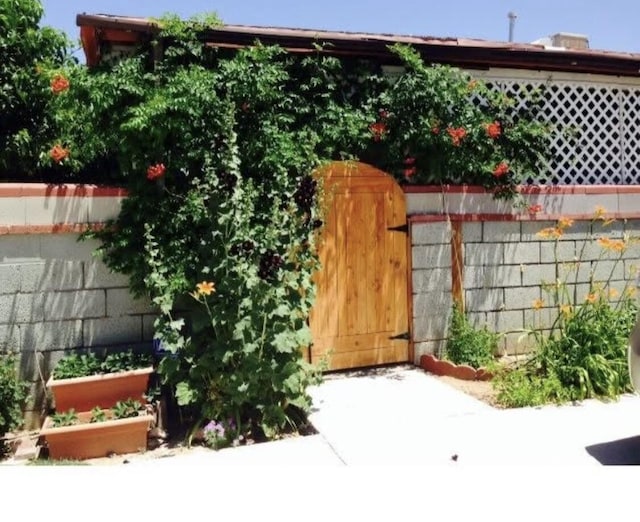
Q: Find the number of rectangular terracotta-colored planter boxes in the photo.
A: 2